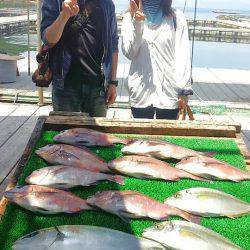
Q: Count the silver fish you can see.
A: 3